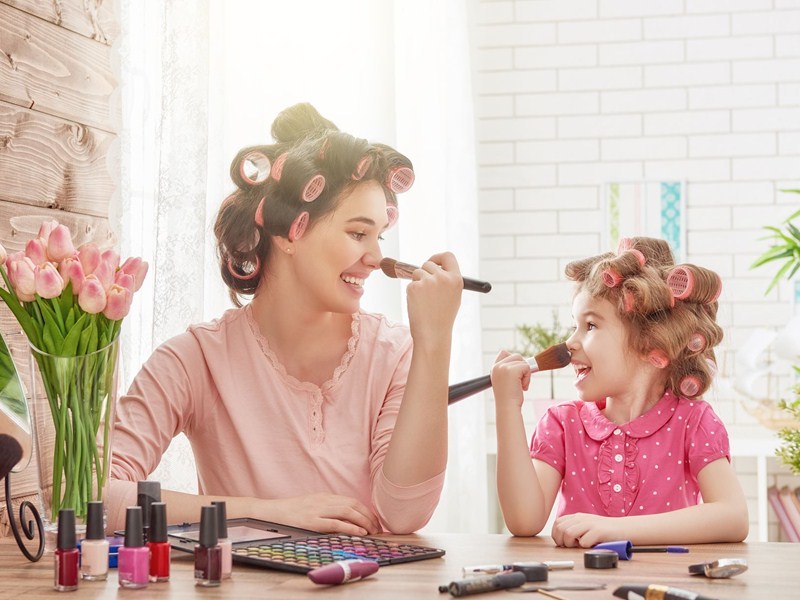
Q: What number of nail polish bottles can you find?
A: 6